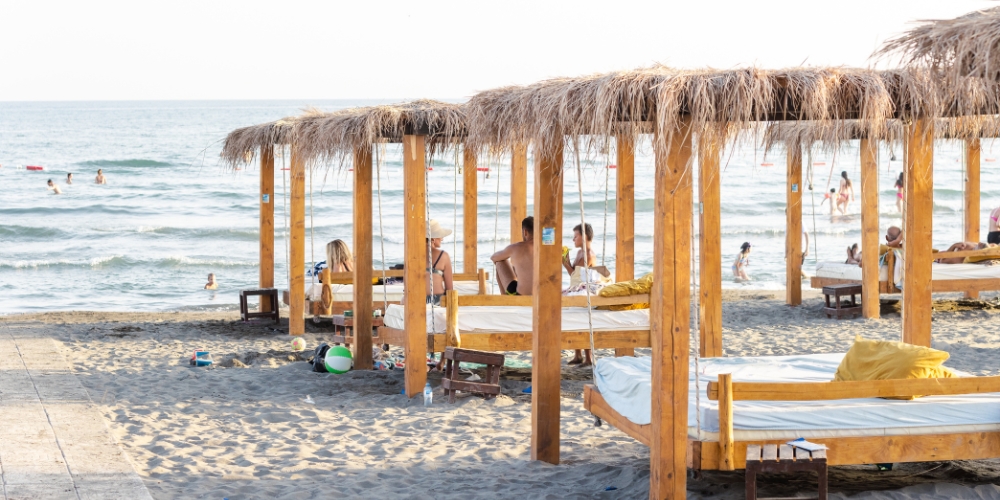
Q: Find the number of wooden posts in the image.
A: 14